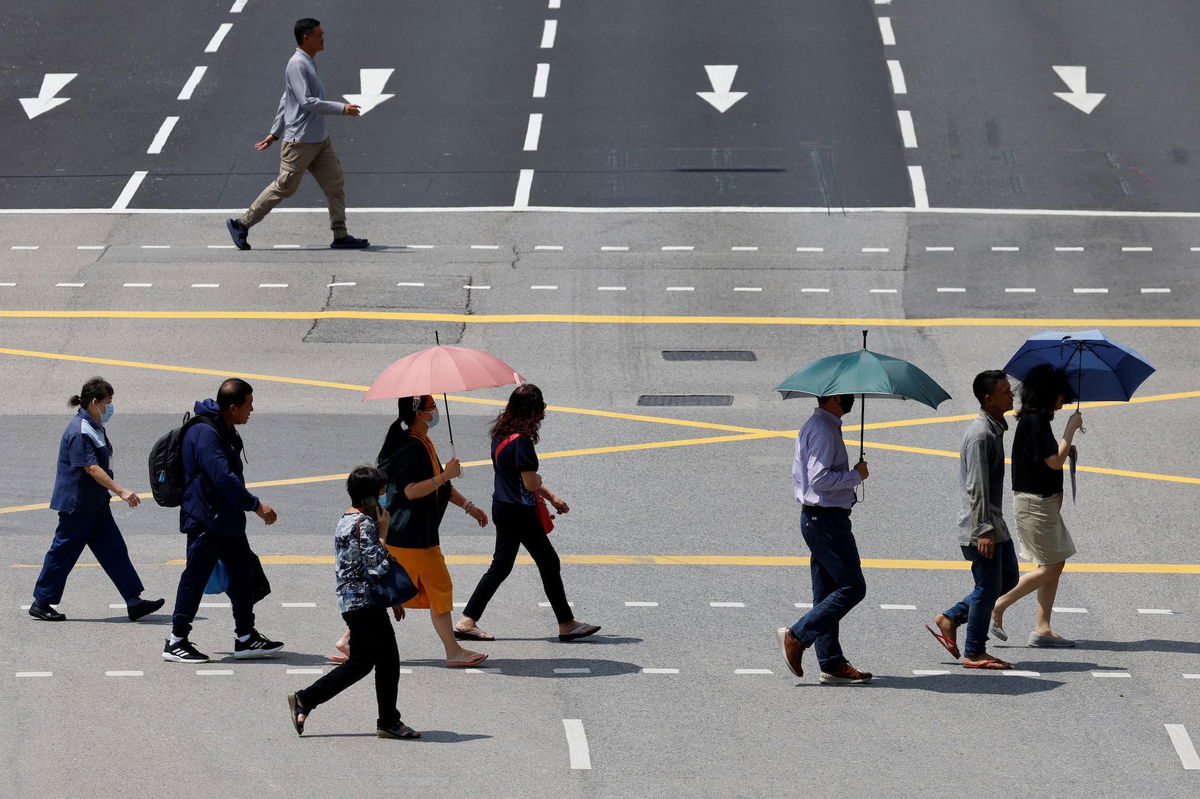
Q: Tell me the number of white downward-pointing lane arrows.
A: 4